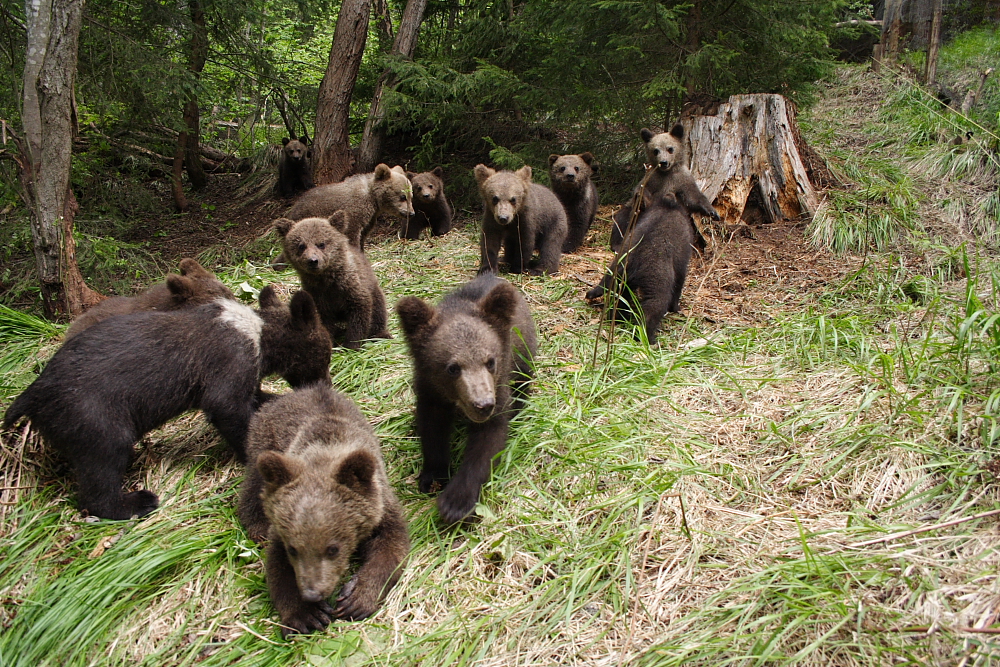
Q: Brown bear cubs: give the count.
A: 12